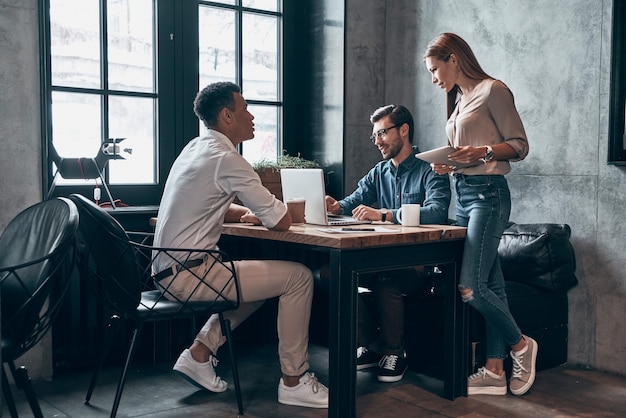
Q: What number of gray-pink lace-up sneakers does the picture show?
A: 2